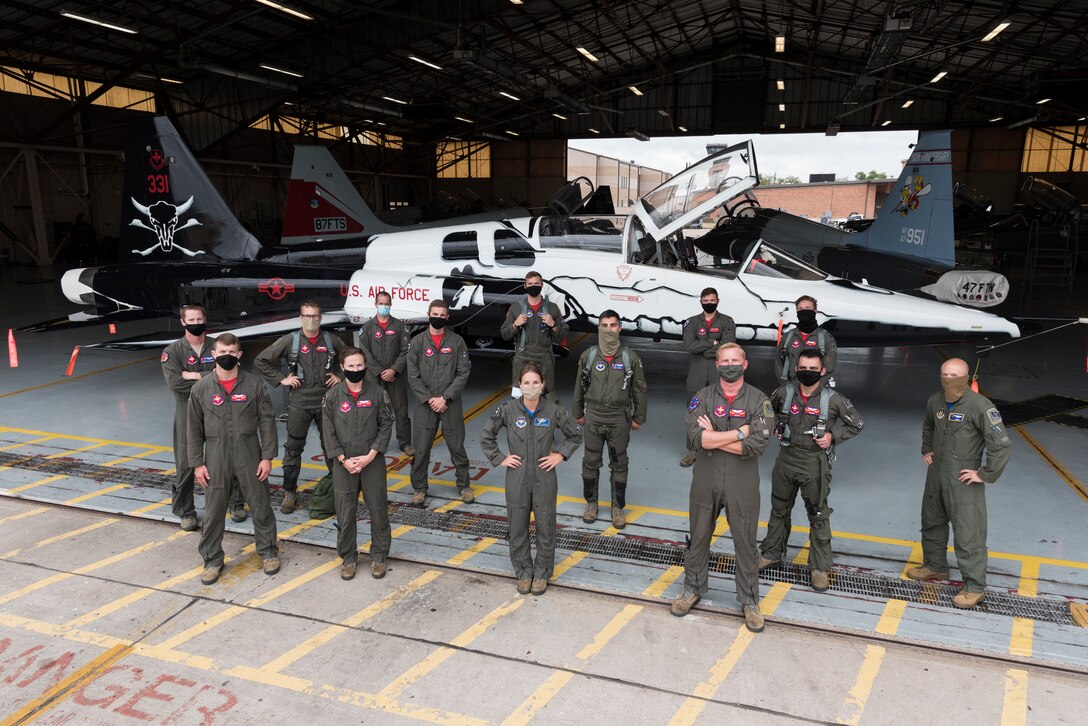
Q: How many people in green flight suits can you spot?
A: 14